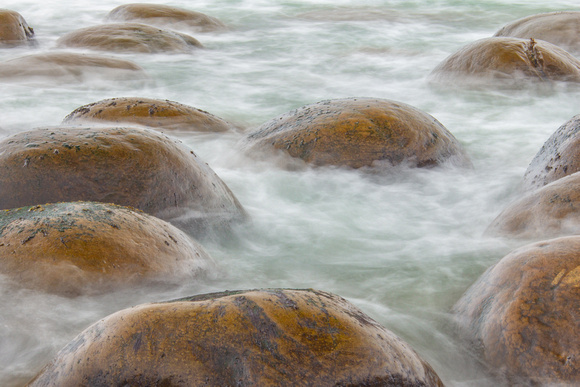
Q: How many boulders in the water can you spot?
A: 14